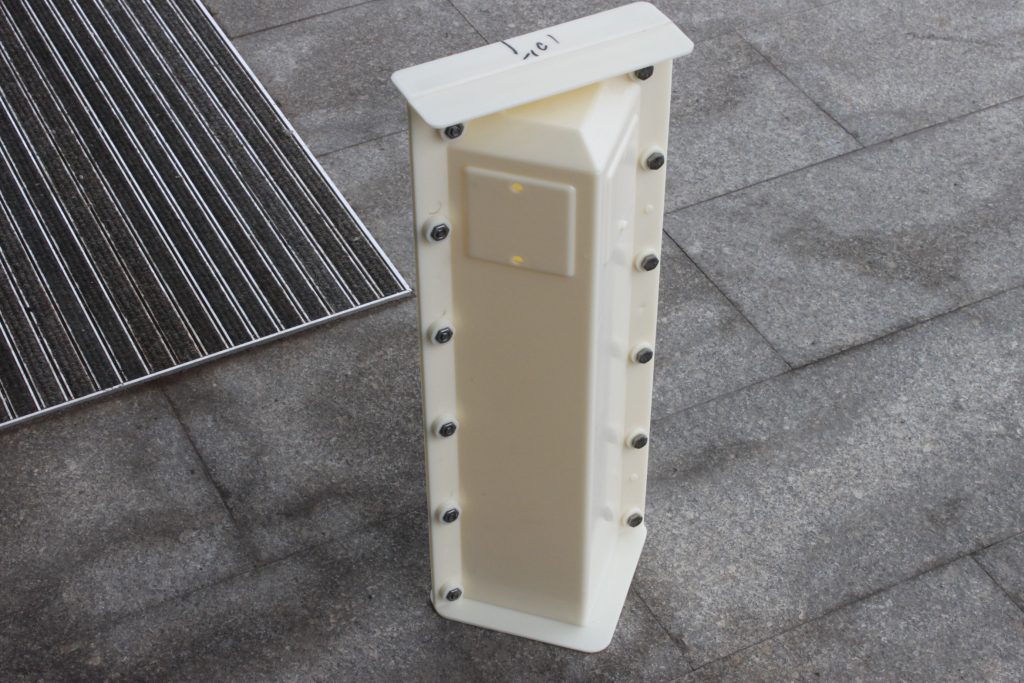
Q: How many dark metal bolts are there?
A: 12